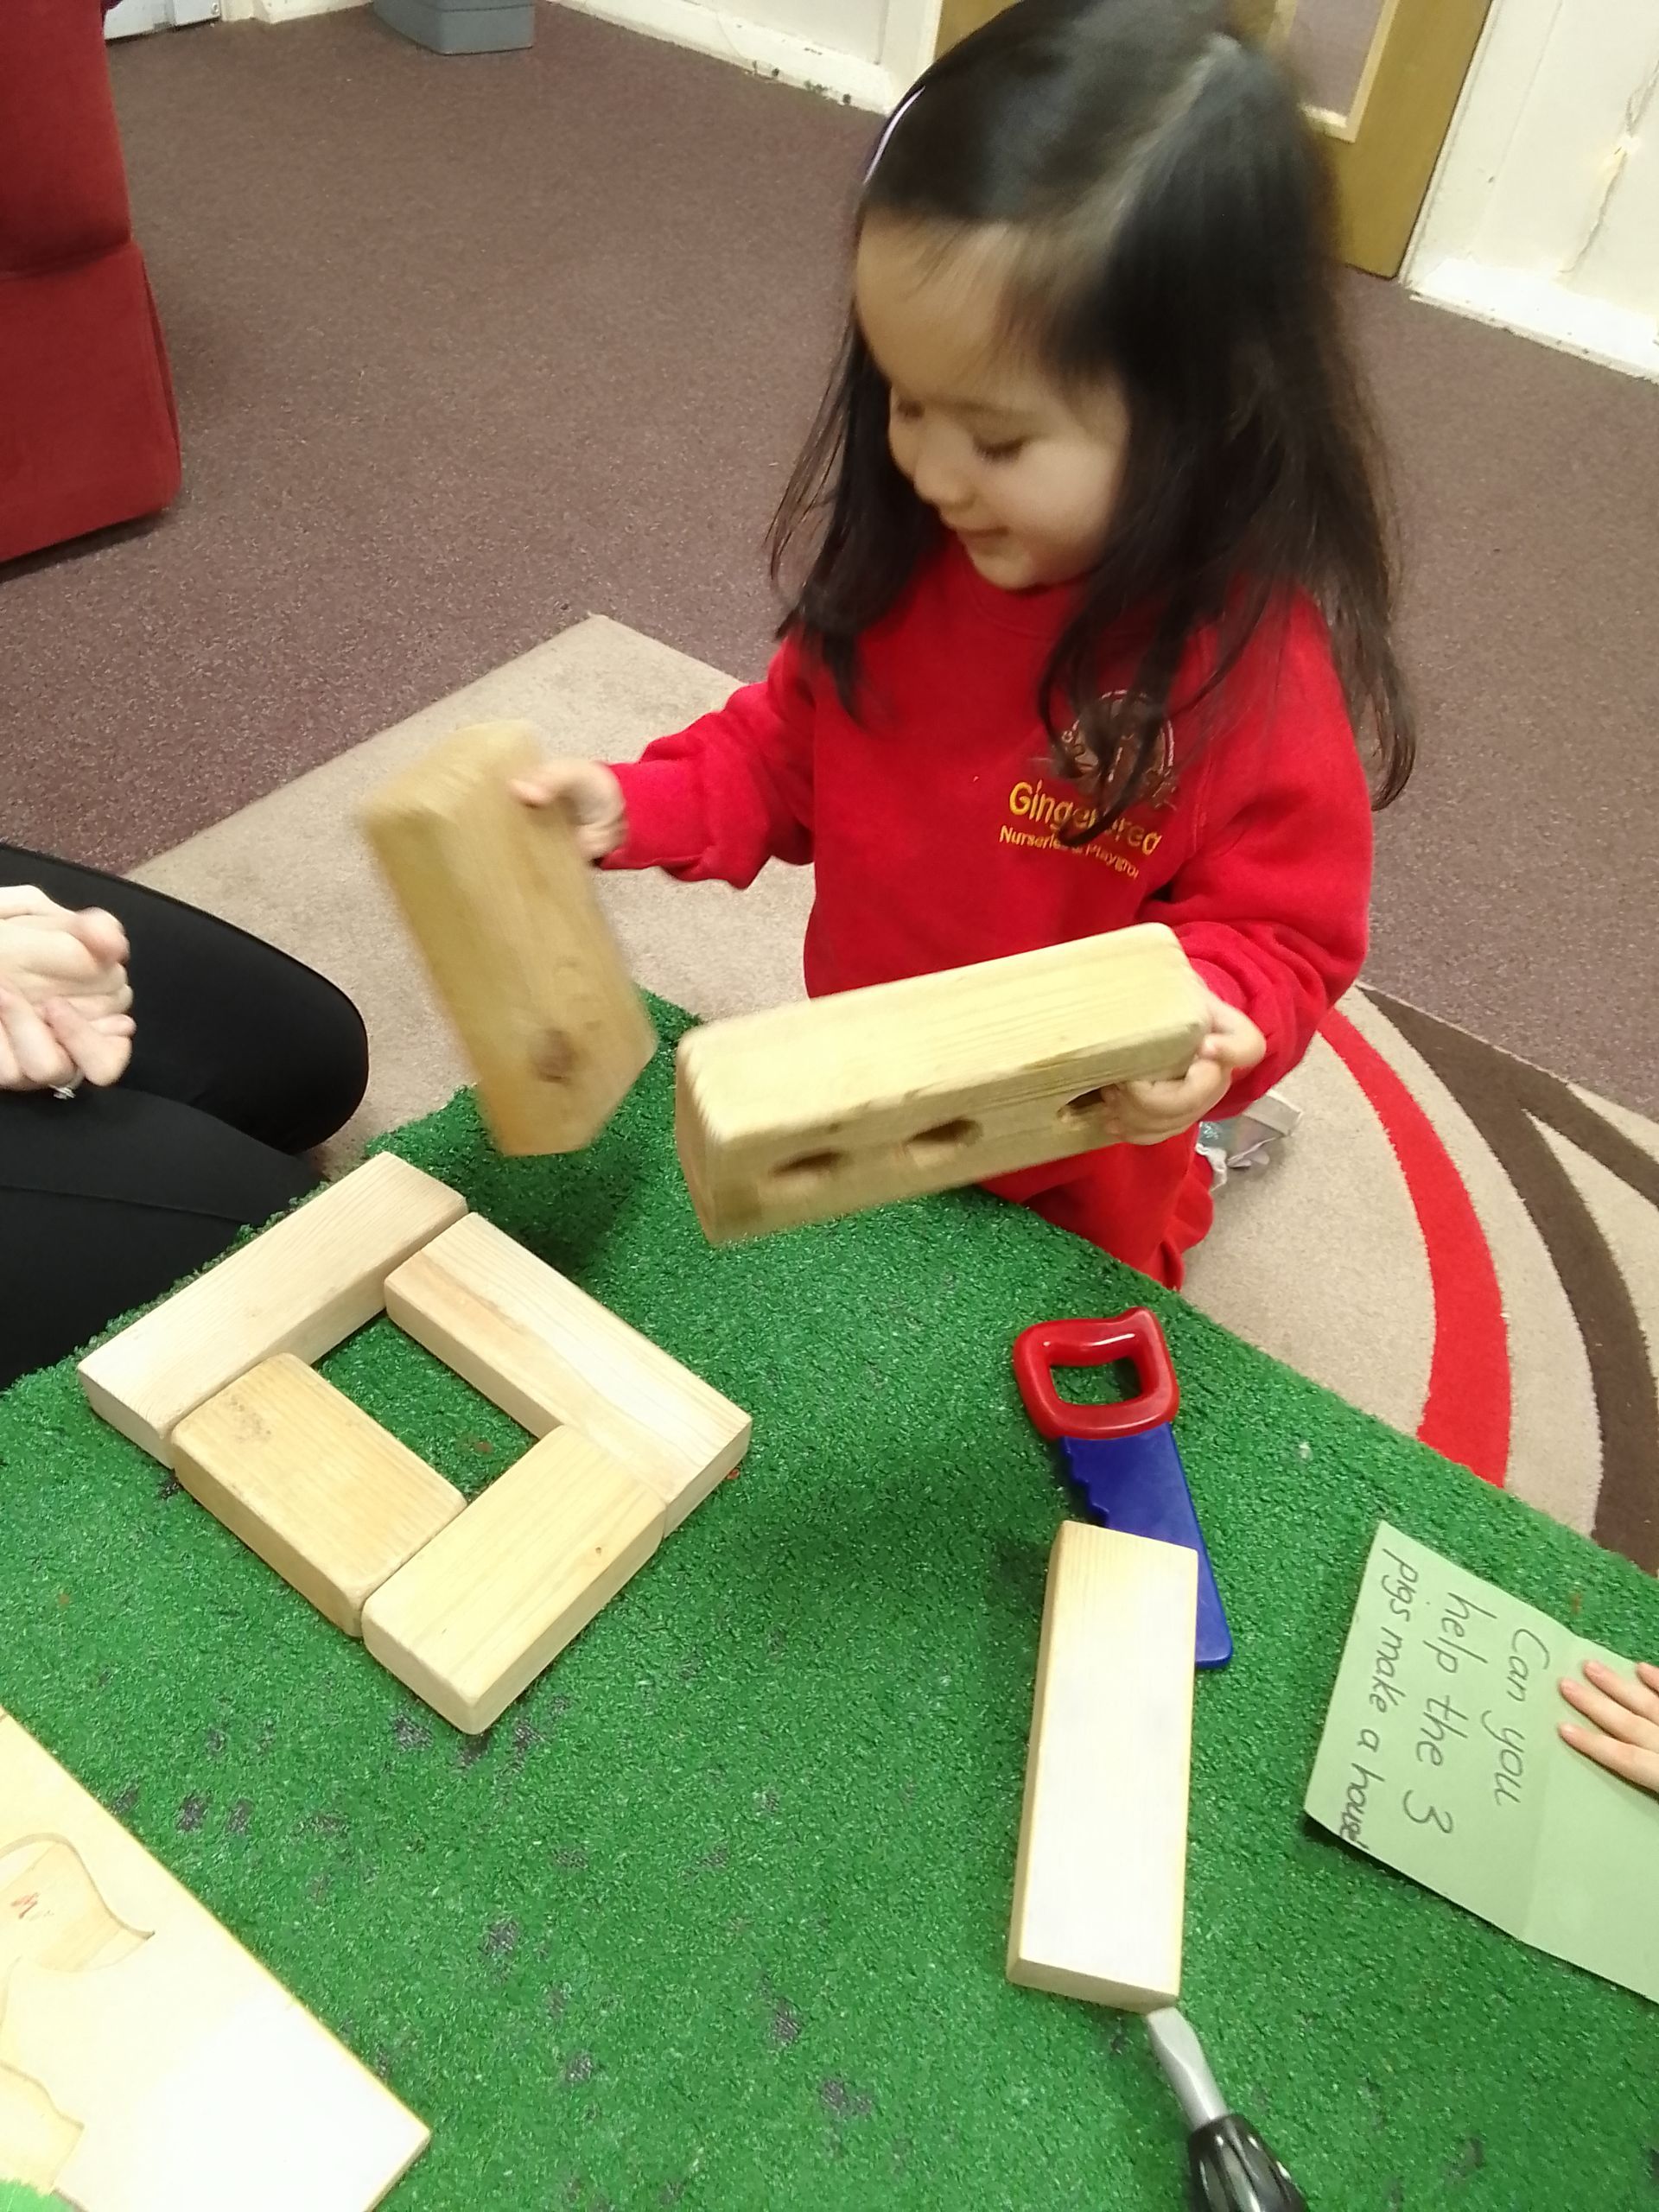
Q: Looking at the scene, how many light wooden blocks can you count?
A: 7